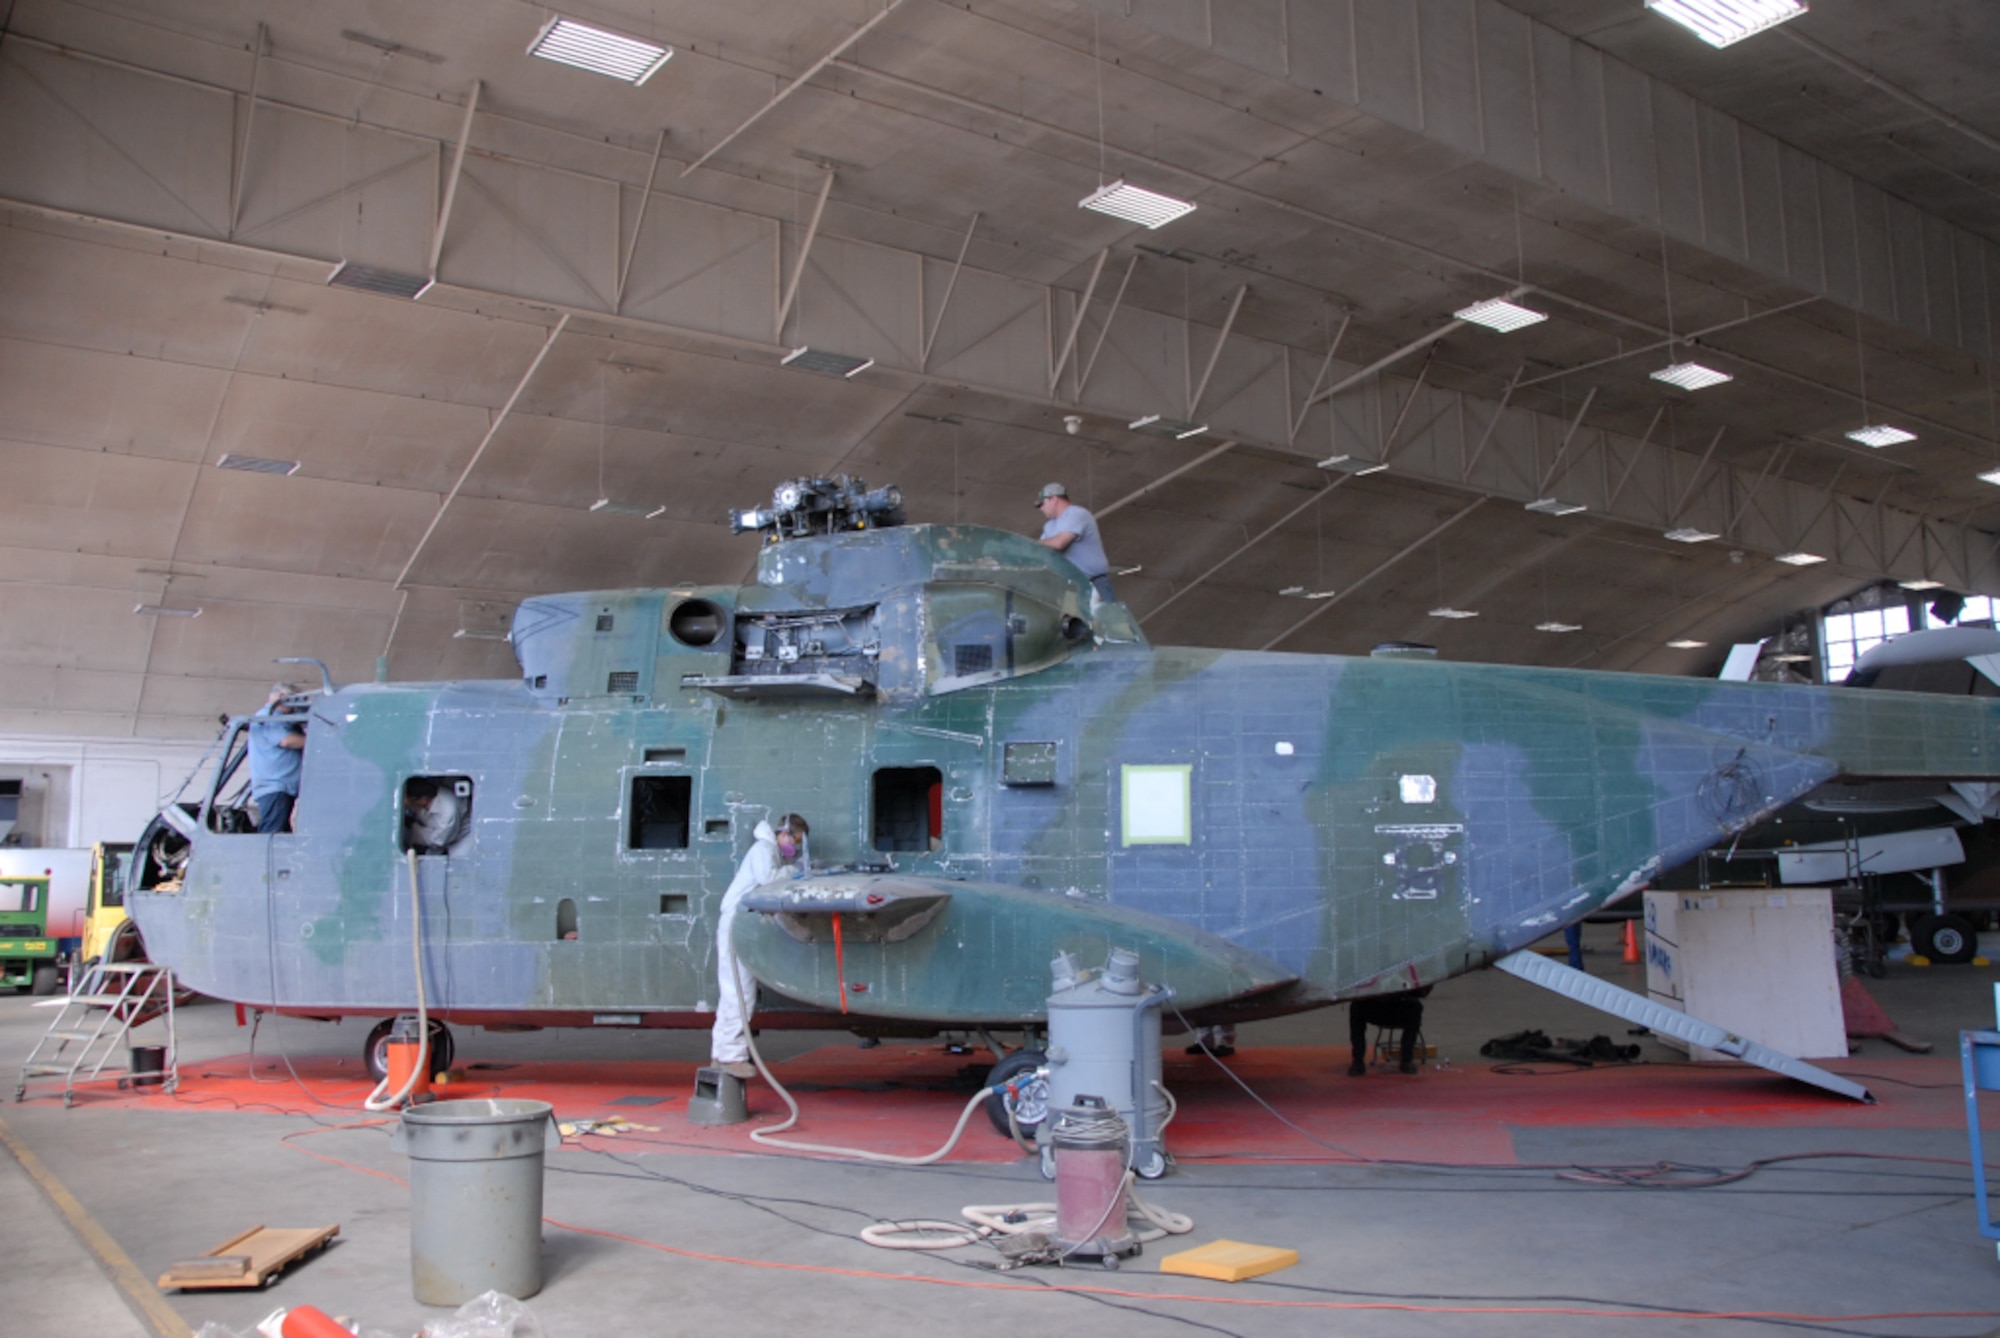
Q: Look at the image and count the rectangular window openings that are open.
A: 3